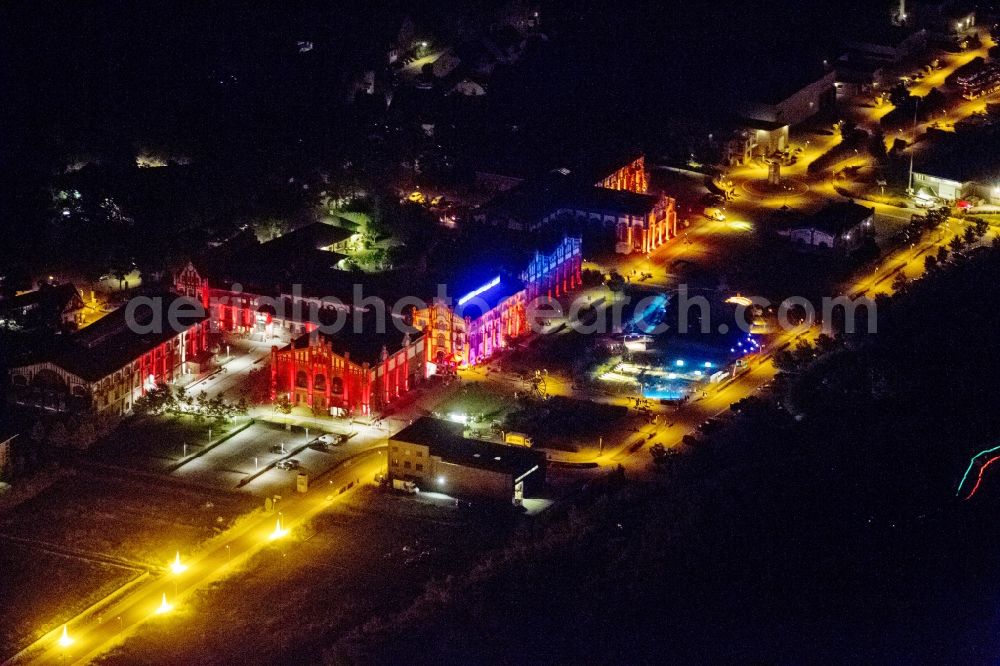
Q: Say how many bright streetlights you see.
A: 4